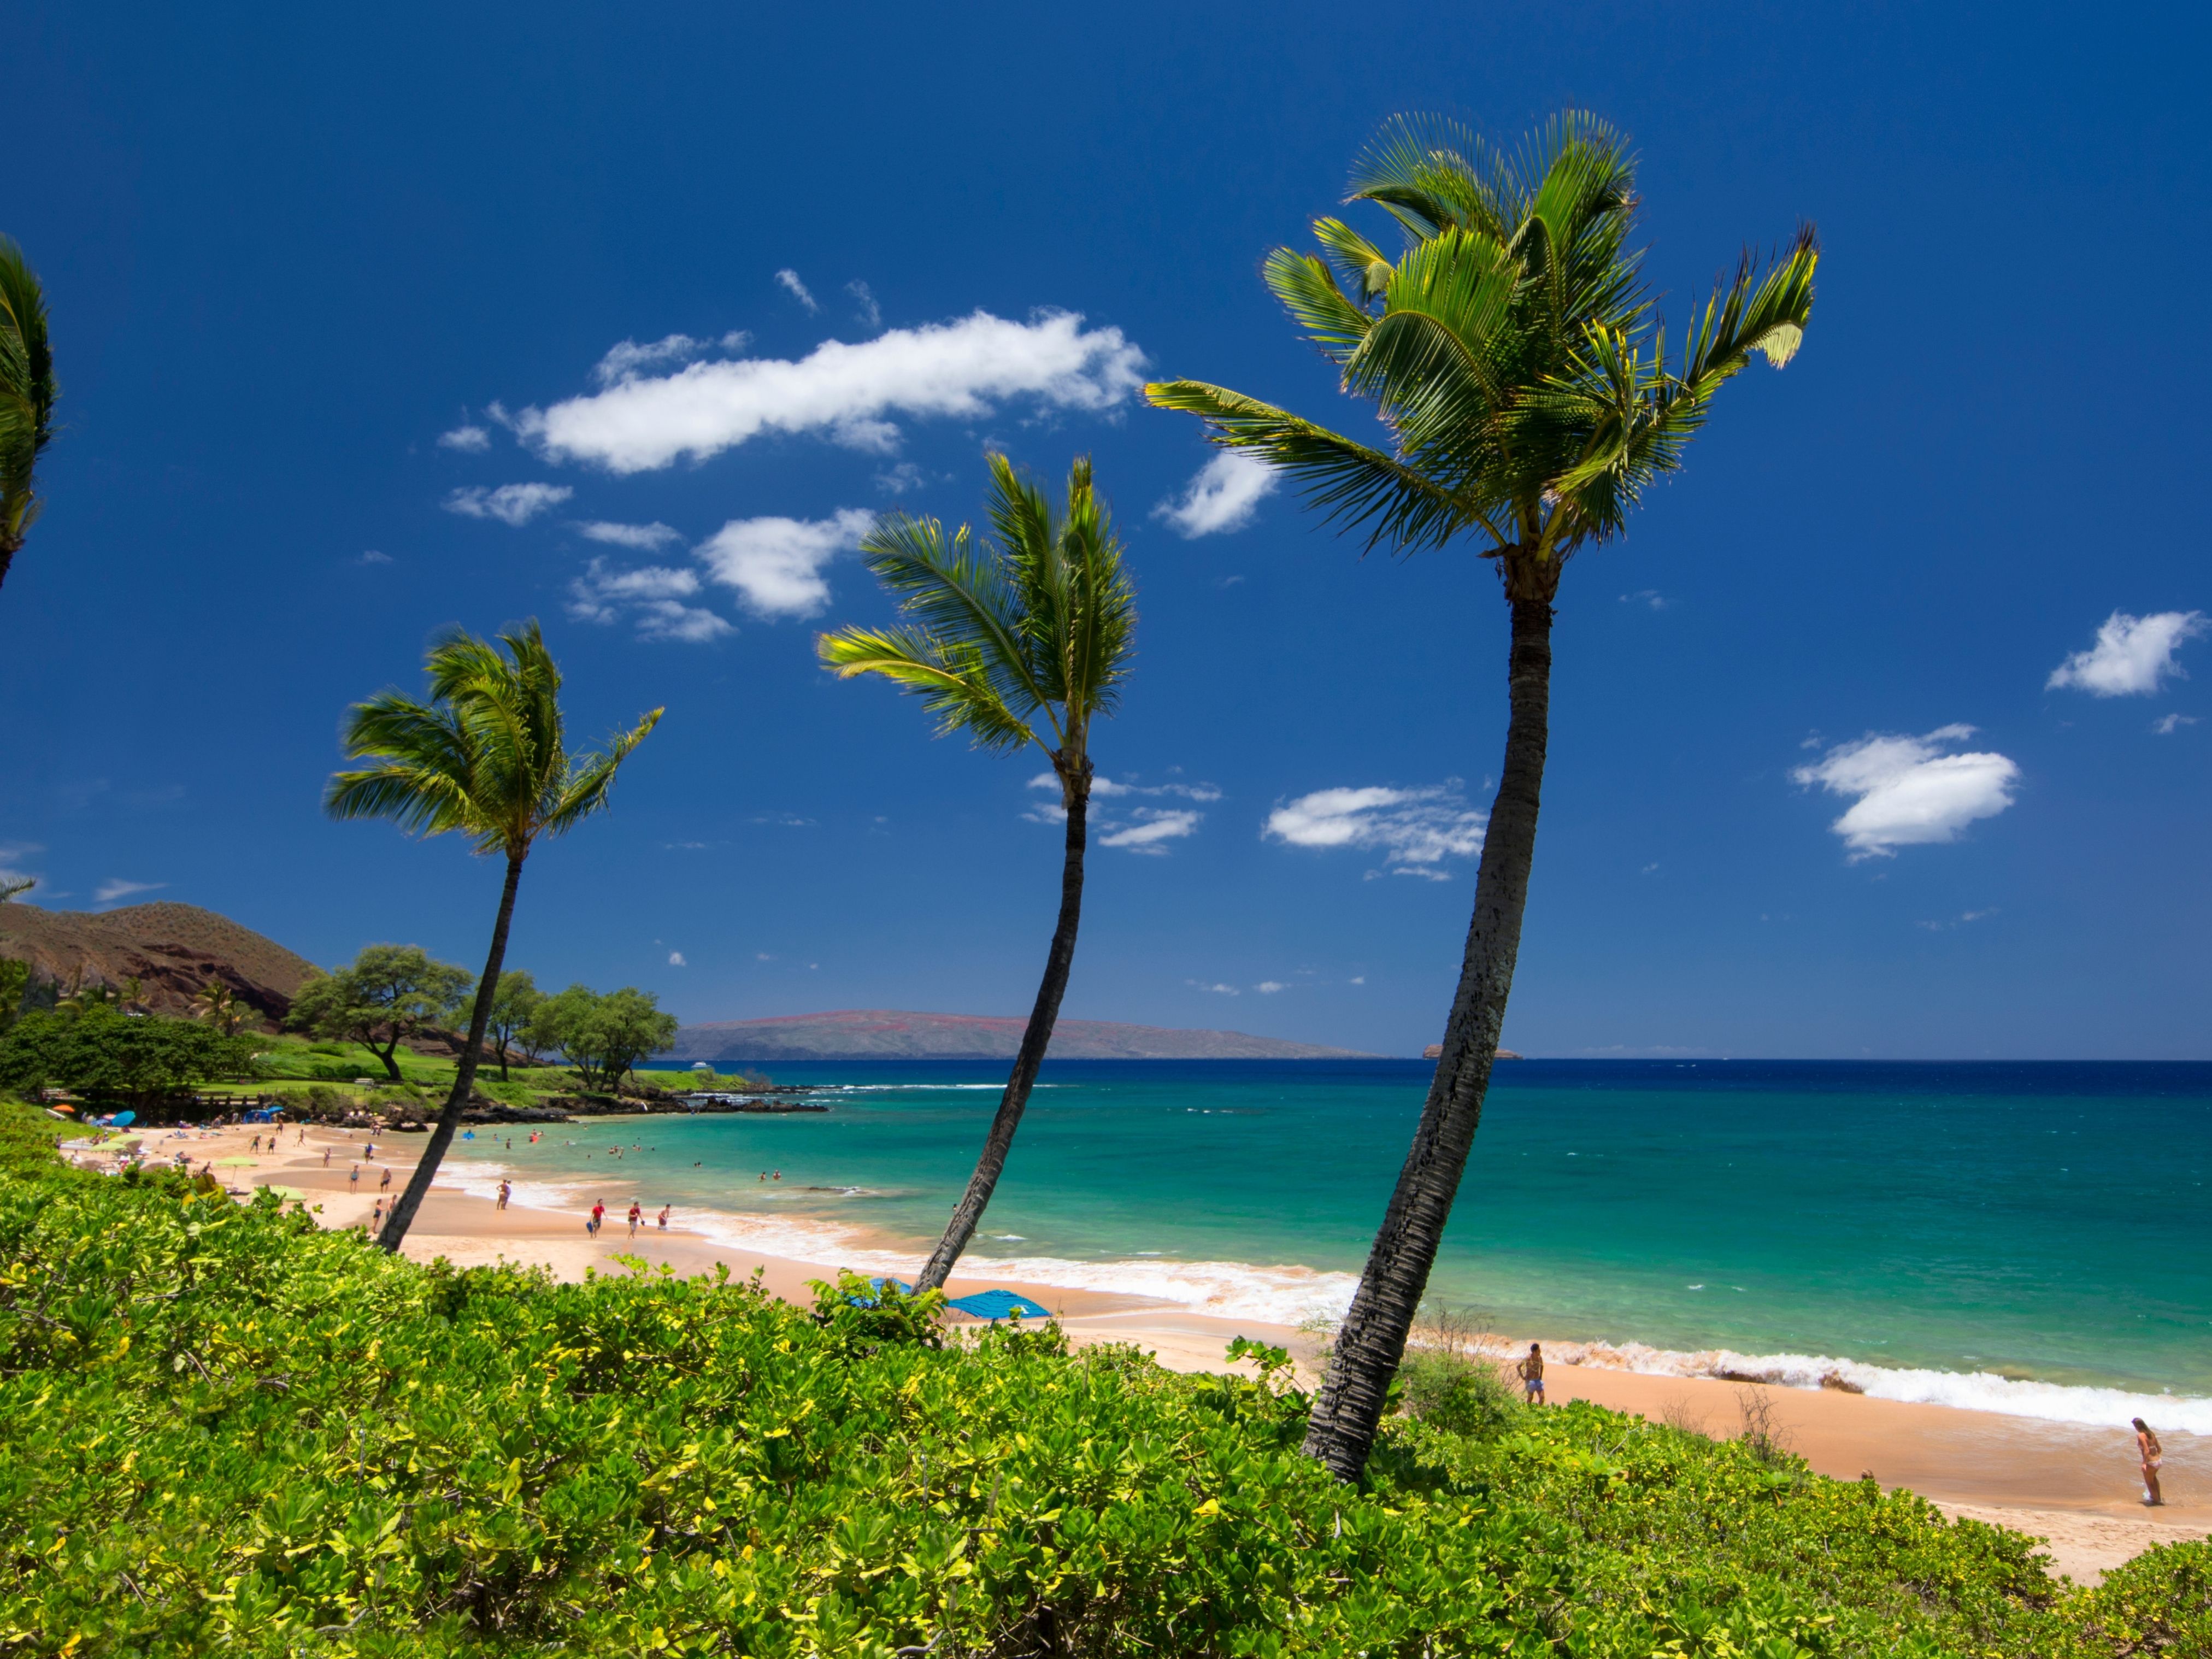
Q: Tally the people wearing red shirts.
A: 2